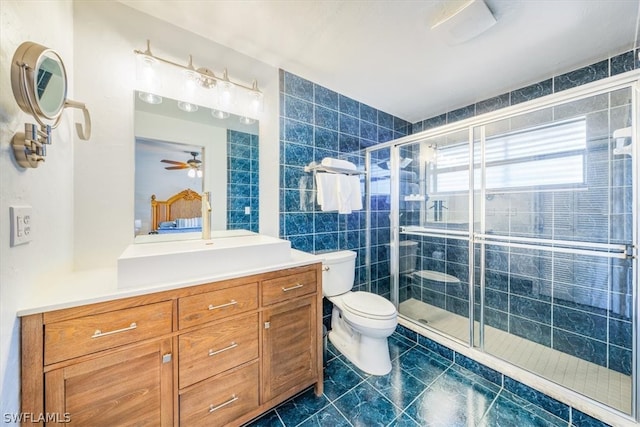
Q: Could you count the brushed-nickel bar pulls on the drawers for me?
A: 5